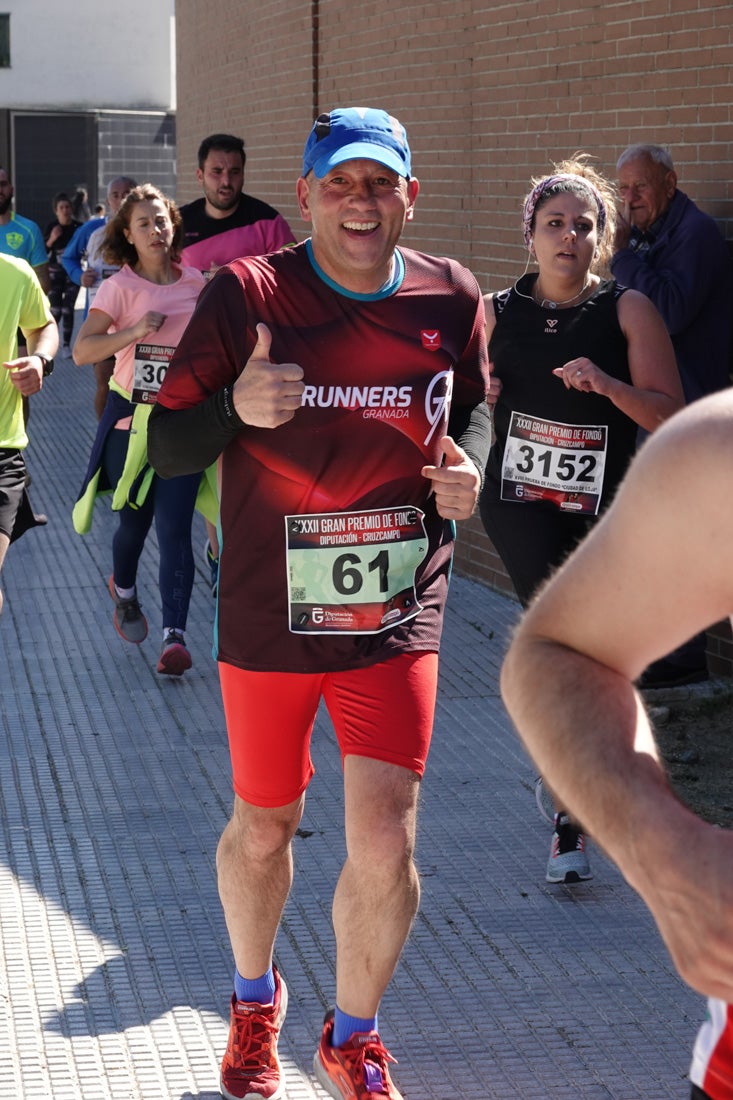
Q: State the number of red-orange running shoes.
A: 2